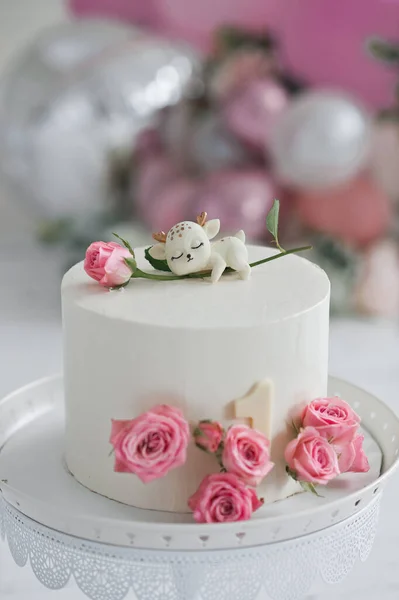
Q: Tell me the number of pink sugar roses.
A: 8